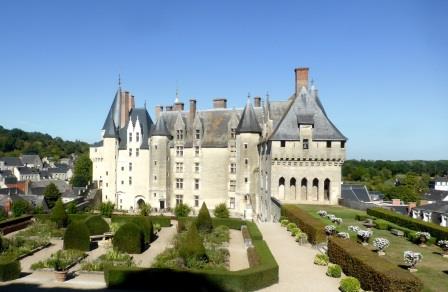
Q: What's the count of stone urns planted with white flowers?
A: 11